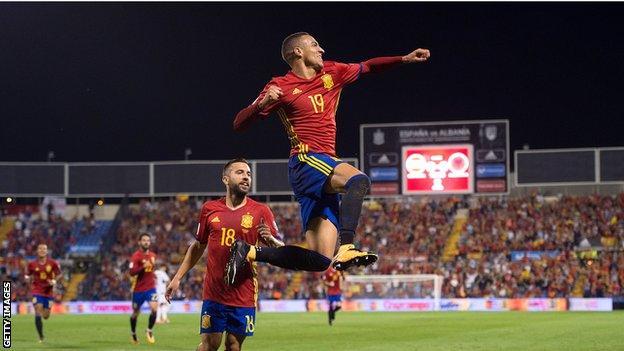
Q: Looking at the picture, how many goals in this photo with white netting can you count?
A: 1